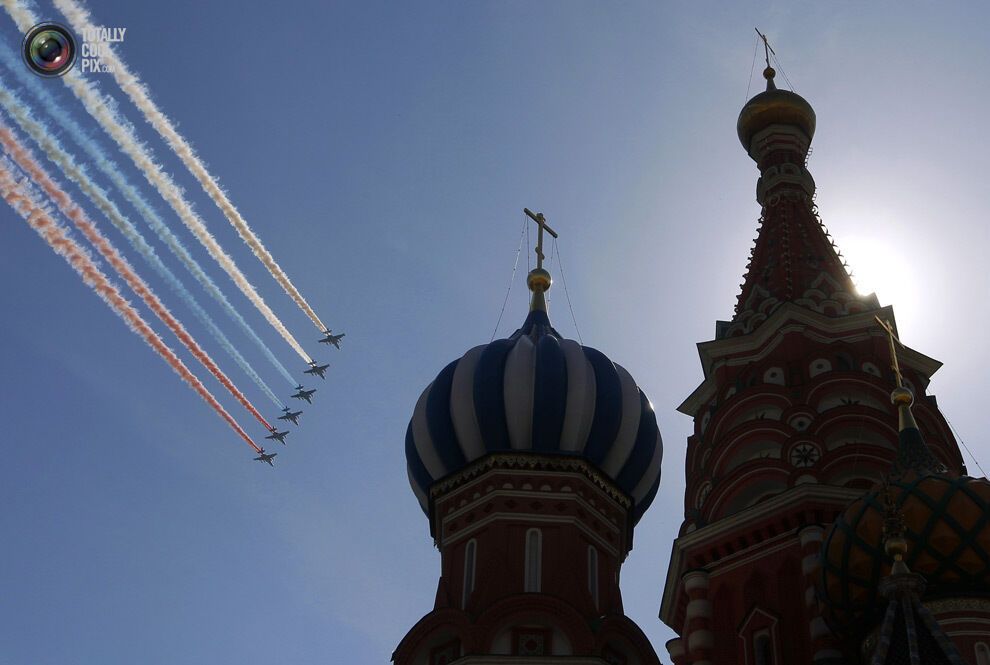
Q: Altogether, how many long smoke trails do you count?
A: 6